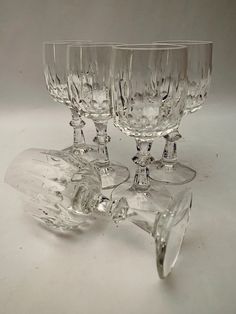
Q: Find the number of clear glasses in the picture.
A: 5